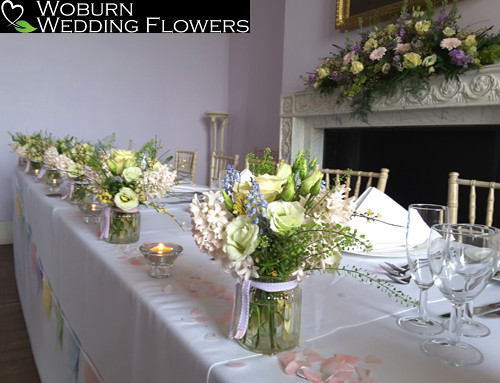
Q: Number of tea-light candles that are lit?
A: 4